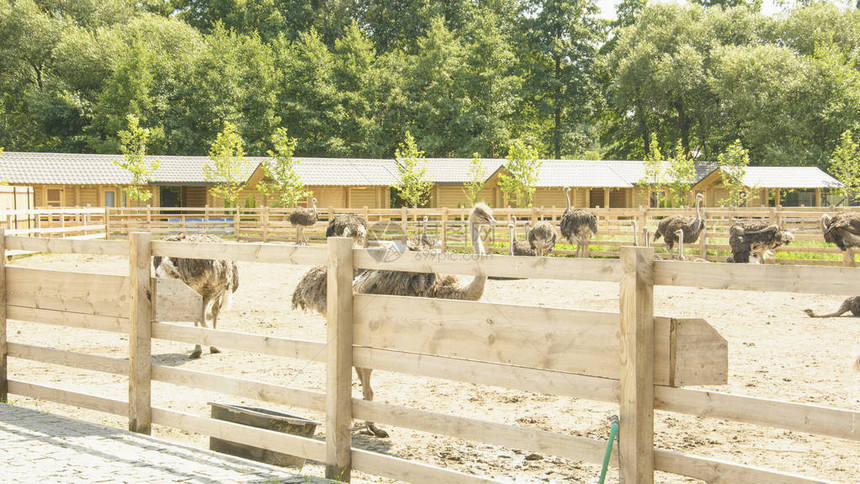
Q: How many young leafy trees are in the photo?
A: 10